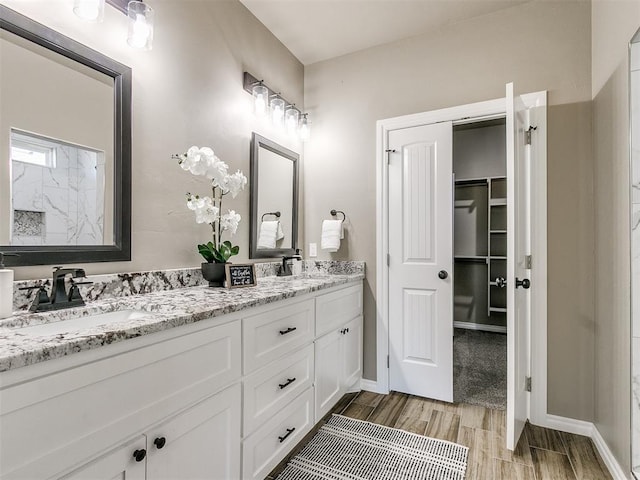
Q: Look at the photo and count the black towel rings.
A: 1